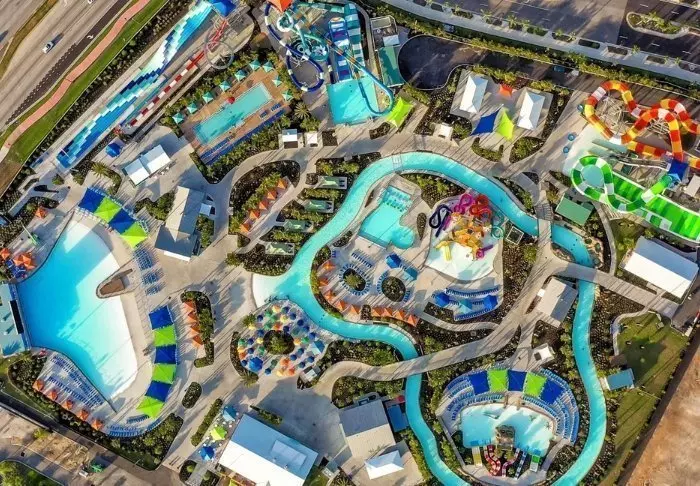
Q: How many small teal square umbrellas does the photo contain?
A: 9